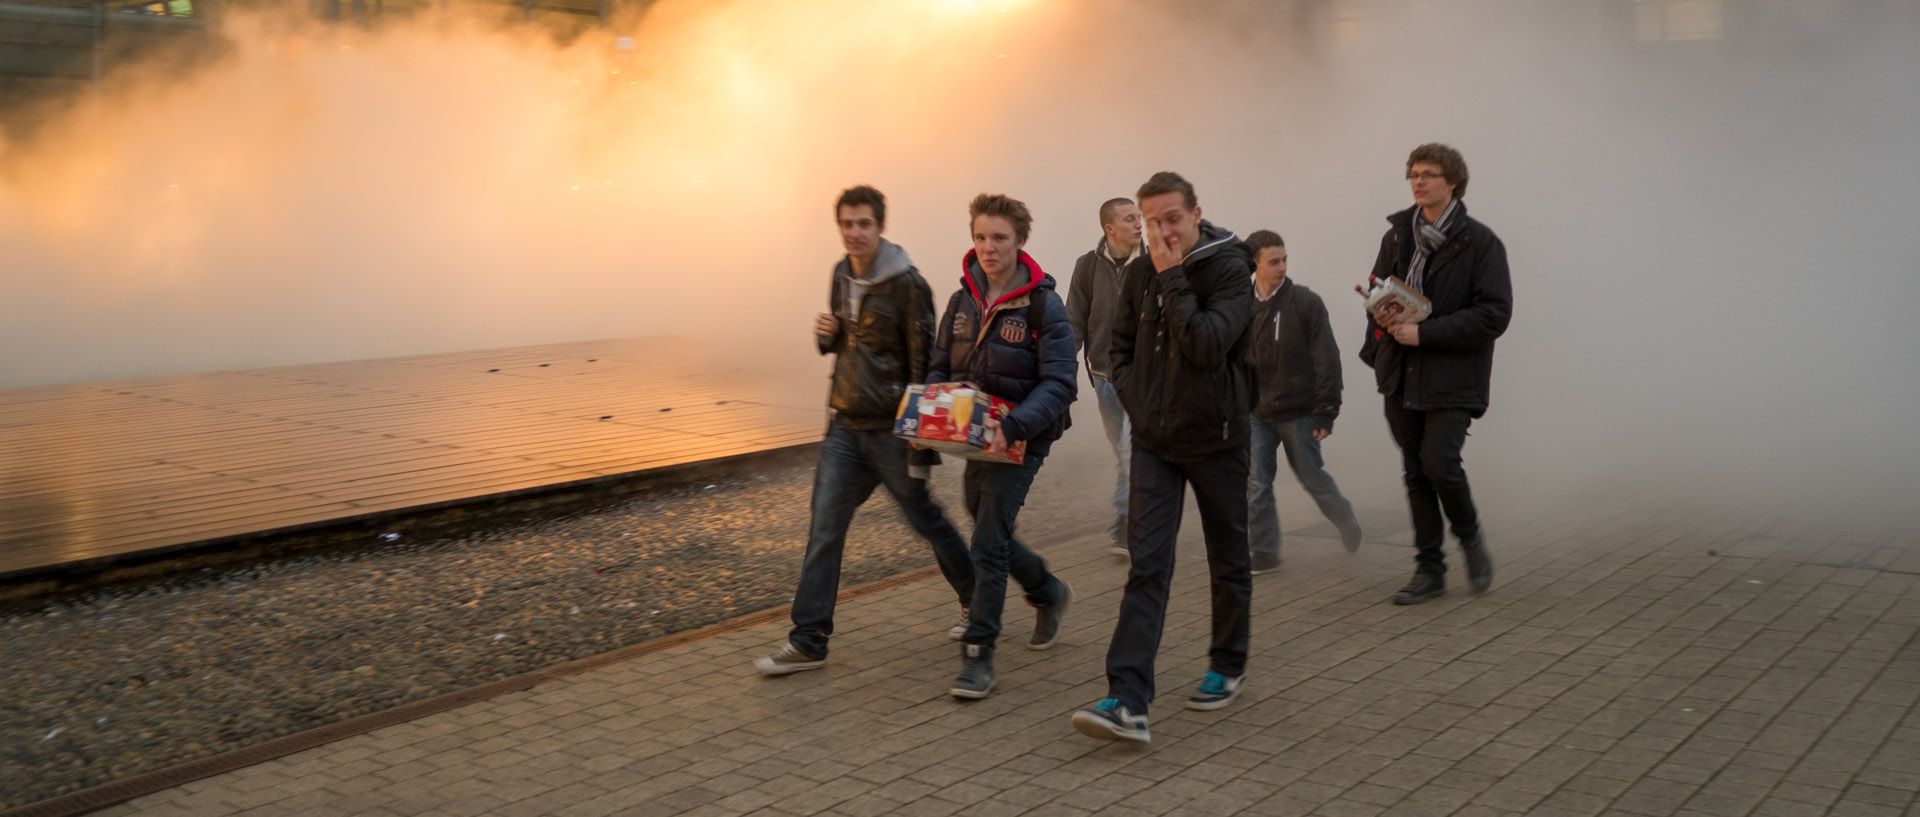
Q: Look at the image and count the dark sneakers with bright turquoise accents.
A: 2